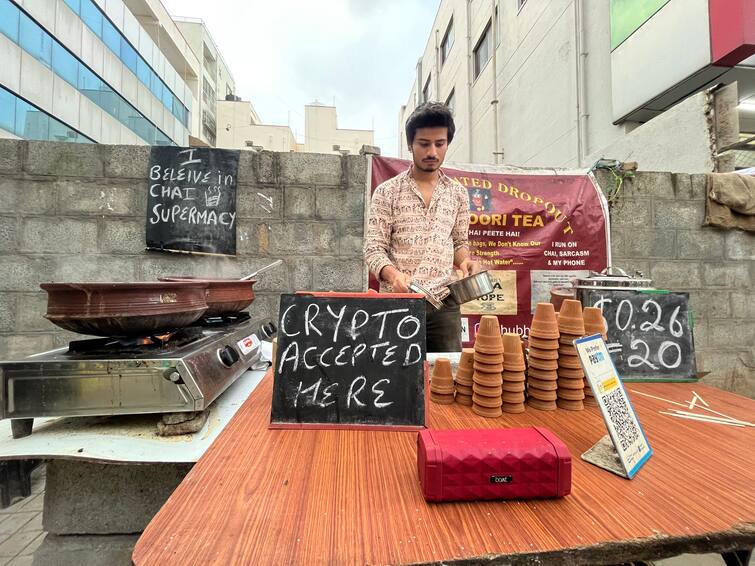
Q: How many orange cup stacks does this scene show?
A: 7